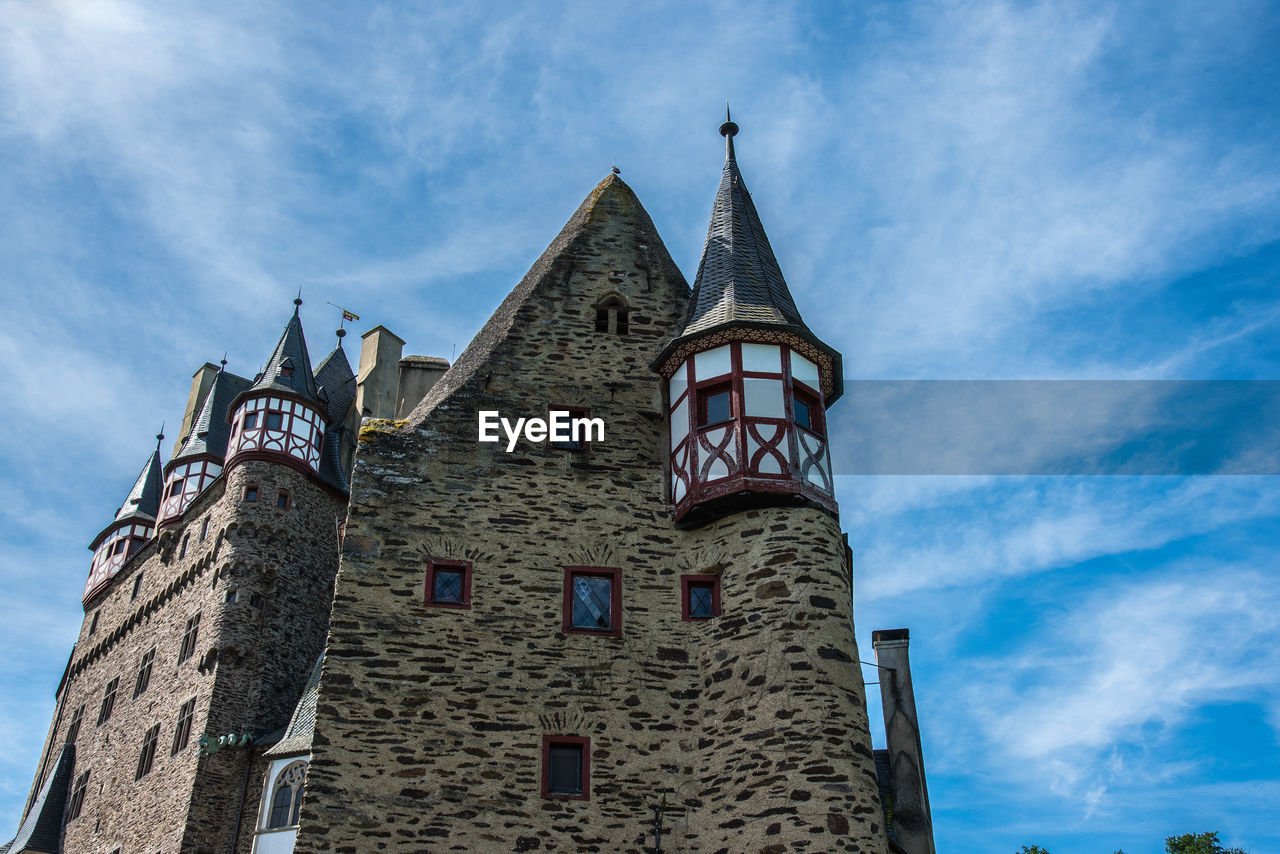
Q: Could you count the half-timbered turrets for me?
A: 4